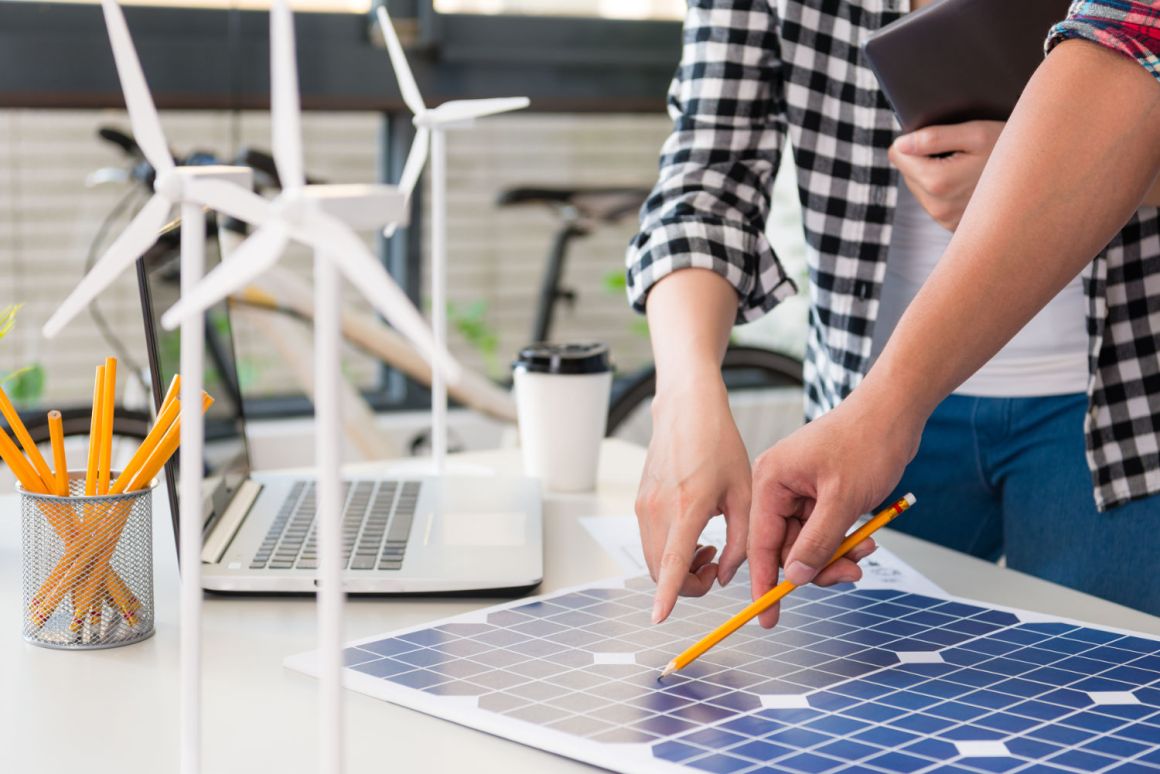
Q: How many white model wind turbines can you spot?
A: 3